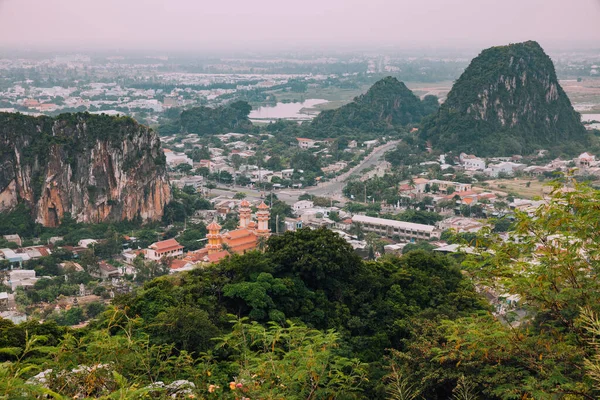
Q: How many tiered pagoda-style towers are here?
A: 3